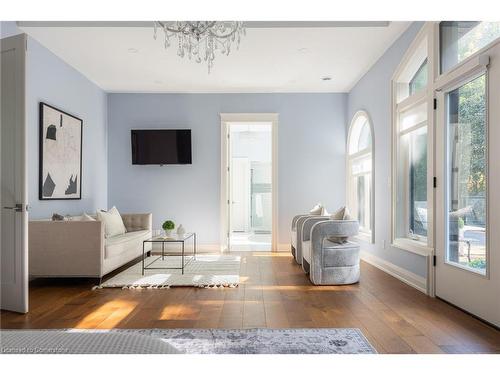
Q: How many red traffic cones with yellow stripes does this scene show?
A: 0